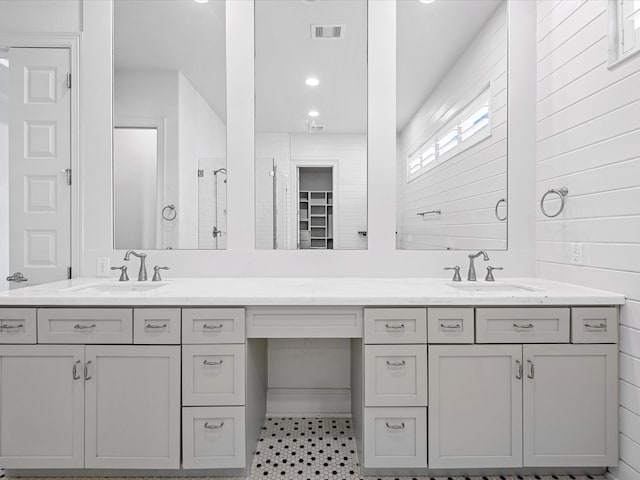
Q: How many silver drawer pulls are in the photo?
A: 12